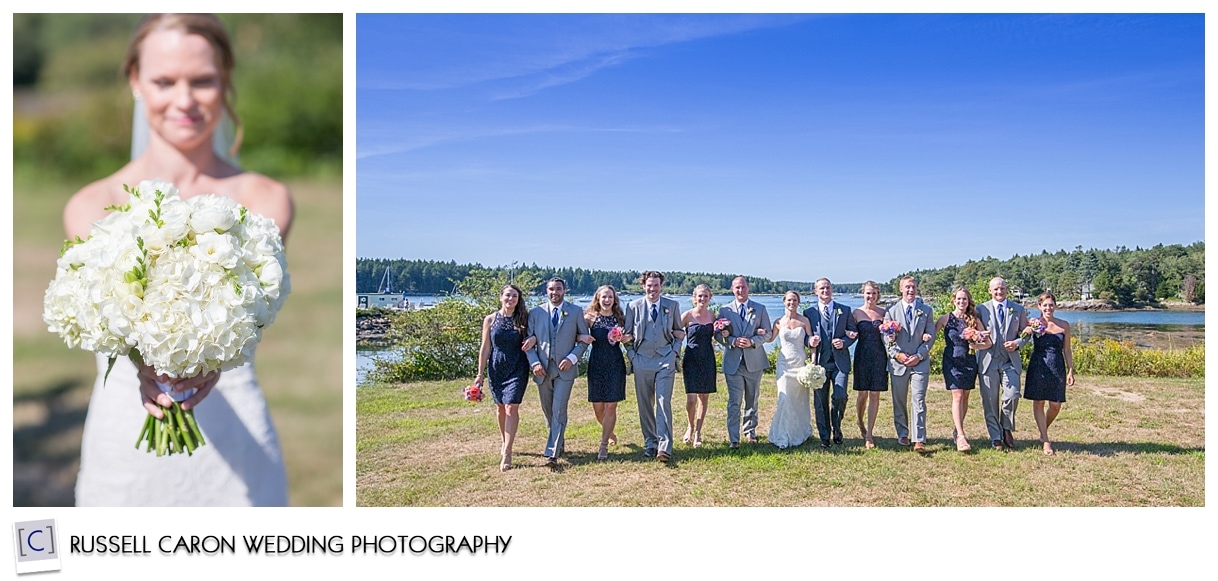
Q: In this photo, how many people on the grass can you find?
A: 13